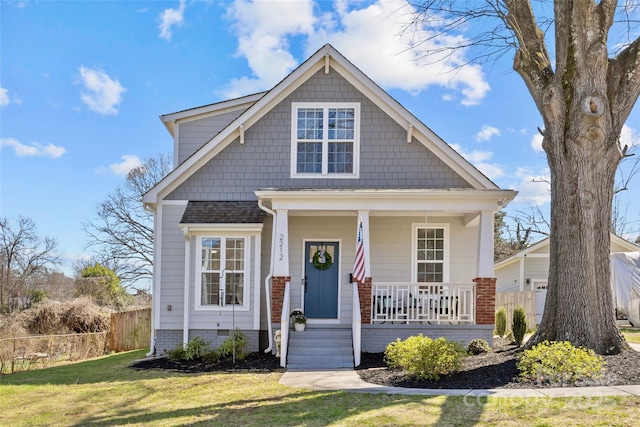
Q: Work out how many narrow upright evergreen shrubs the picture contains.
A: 2